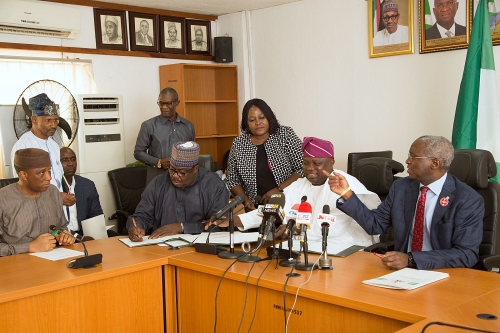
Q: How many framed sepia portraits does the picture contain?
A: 4